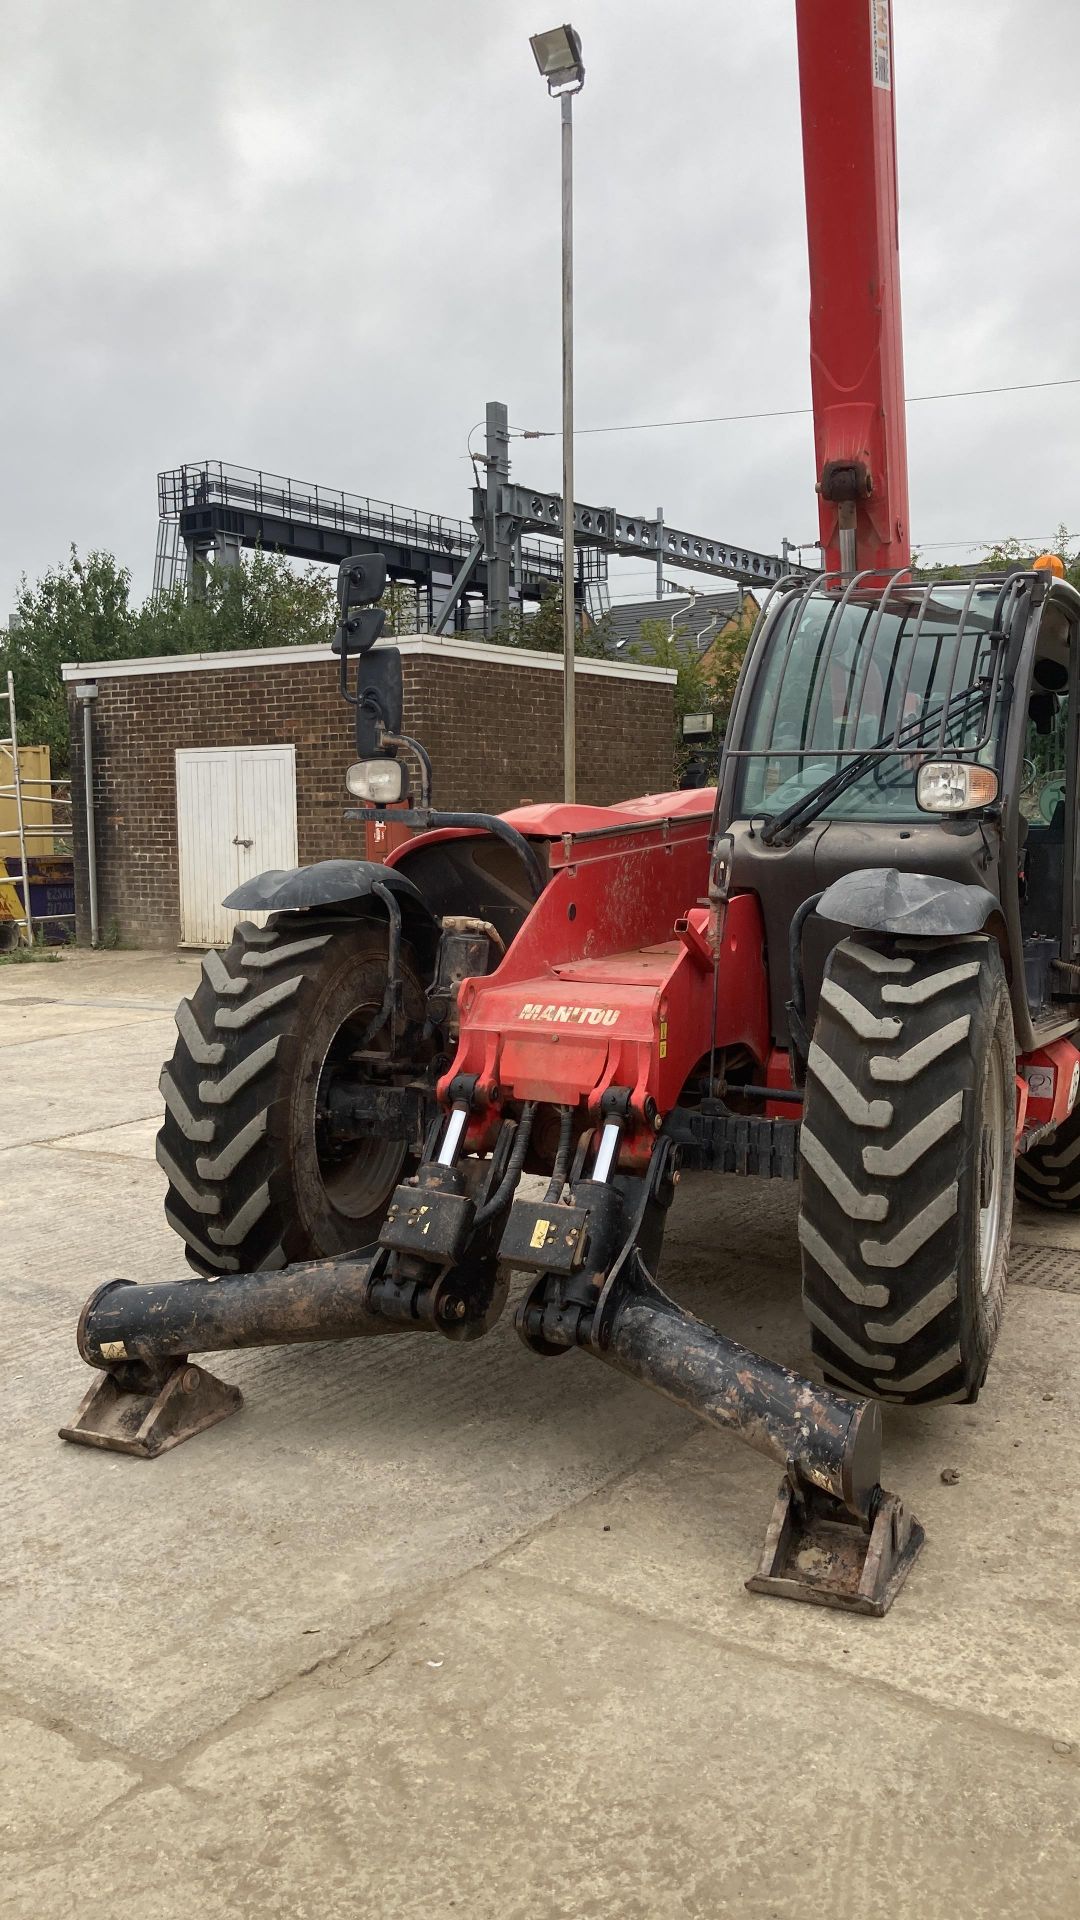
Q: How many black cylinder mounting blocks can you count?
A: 2